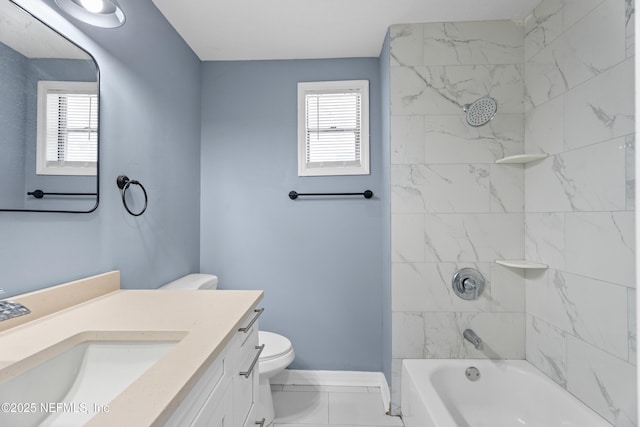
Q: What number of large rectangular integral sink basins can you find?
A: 1